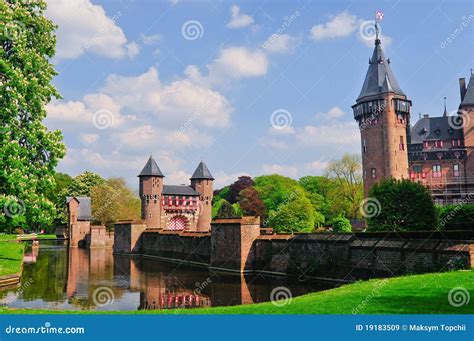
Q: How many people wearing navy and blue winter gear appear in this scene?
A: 0